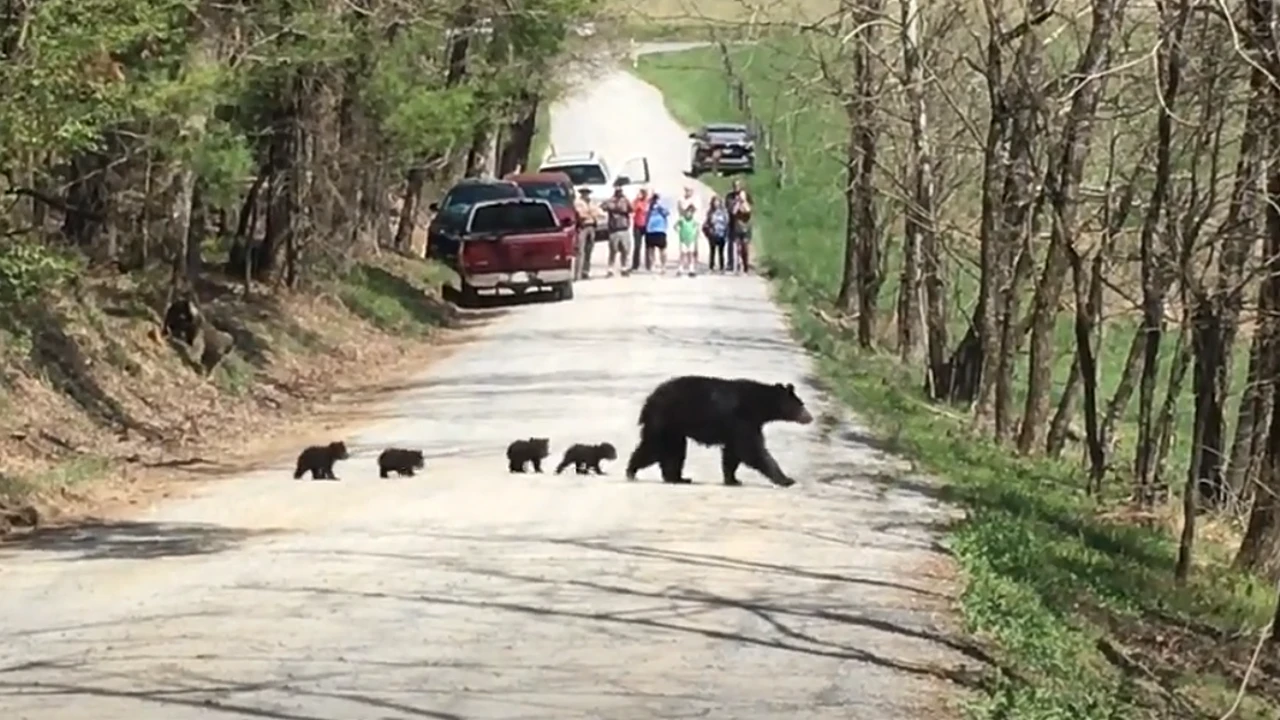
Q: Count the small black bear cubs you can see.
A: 4